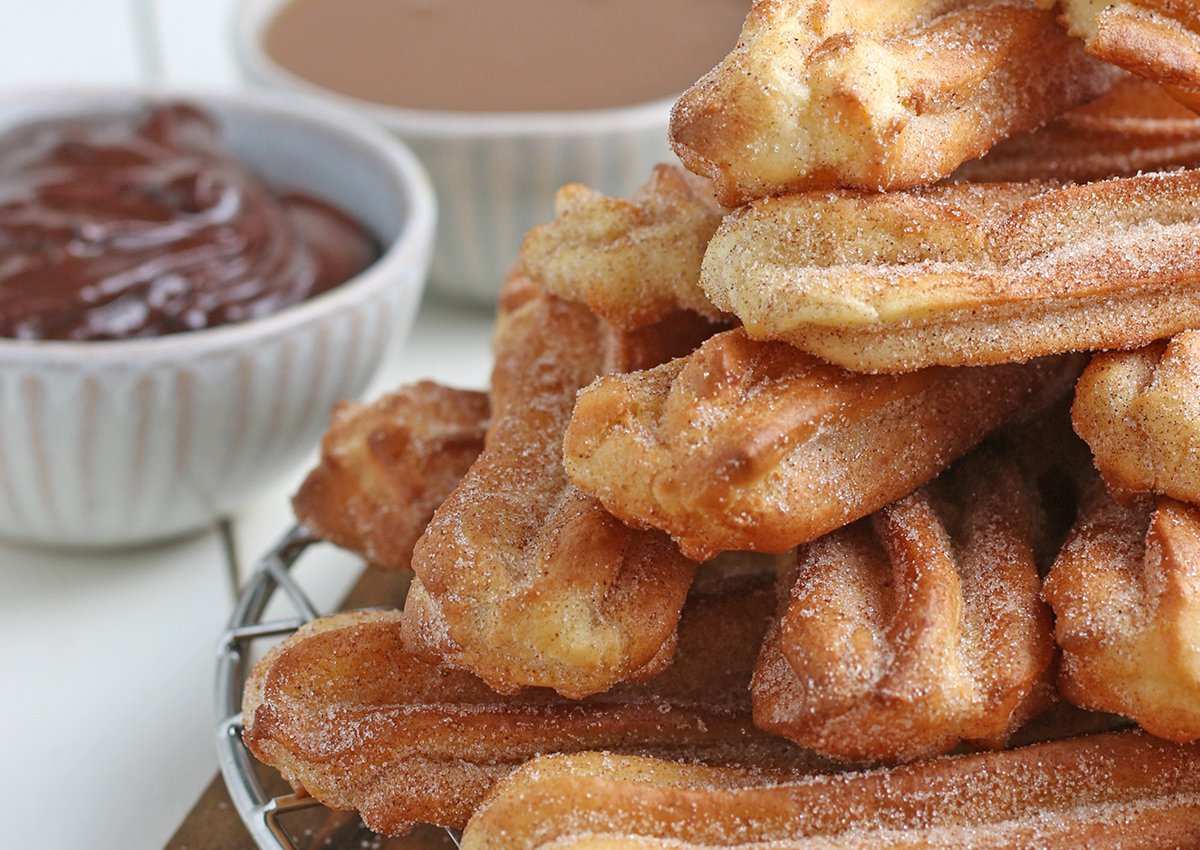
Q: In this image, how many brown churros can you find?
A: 13